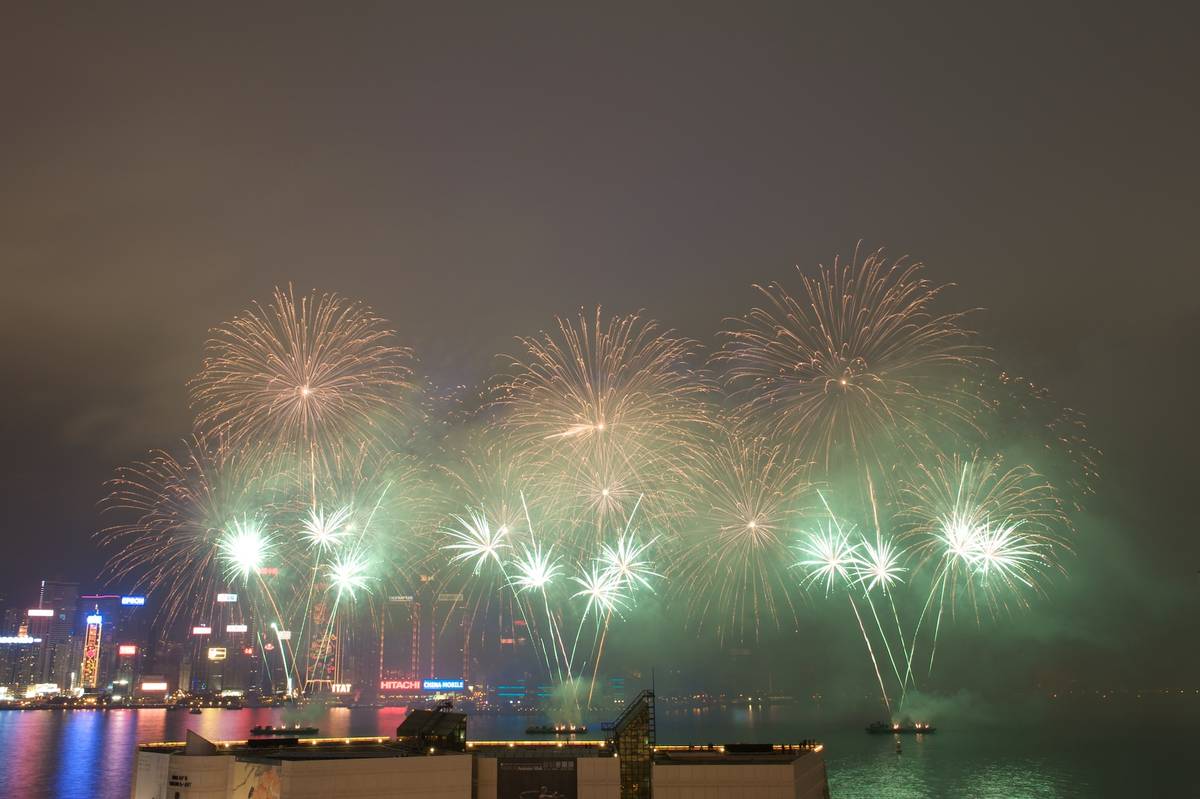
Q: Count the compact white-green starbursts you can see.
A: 11